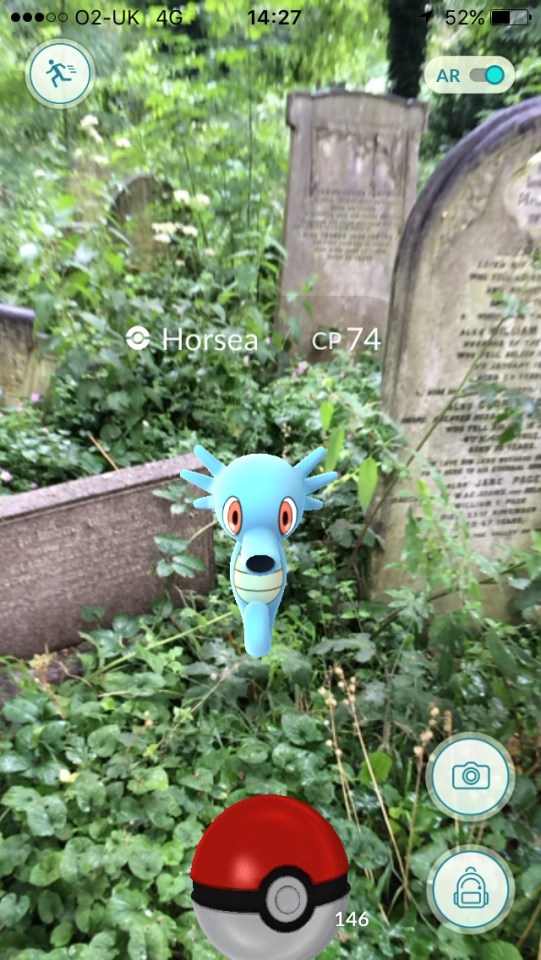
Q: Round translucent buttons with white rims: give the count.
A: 3